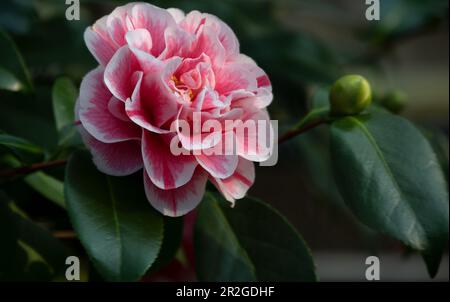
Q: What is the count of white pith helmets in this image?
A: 0